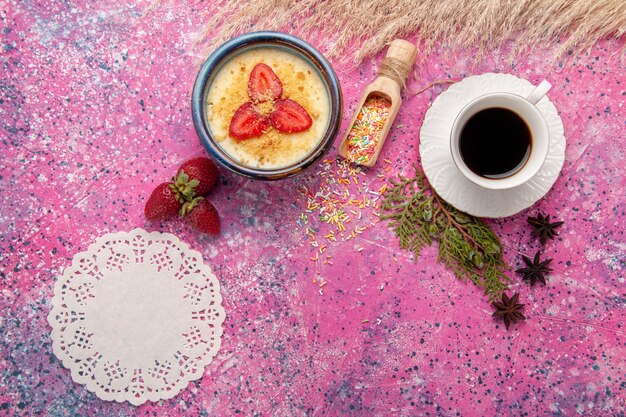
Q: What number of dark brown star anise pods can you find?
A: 3